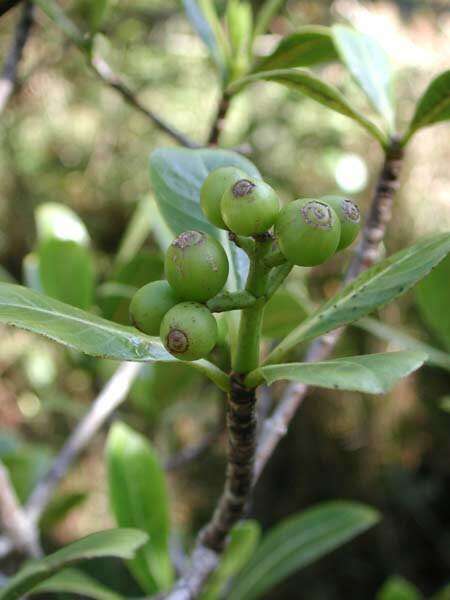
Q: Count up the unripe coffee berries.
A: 7